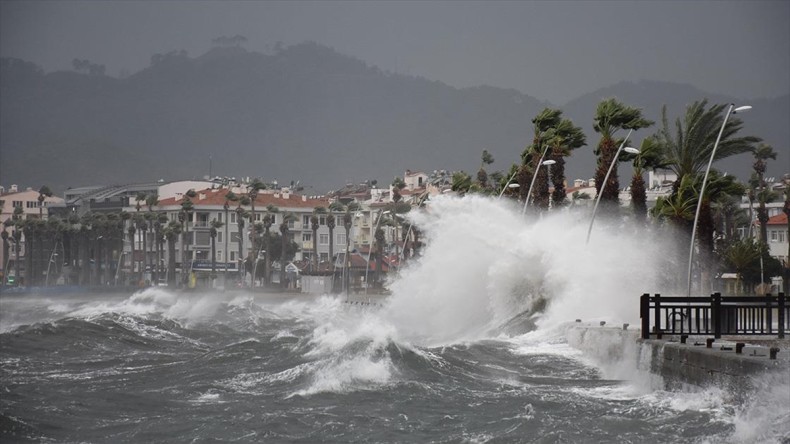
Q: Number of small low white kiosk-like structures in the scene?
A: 1